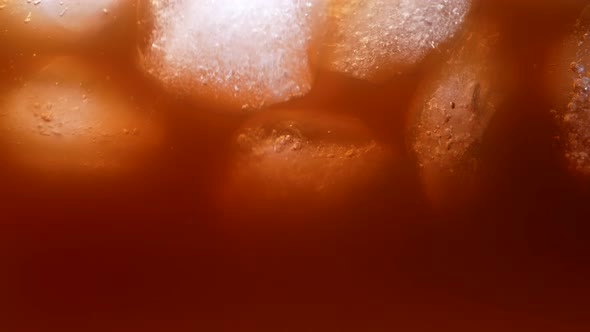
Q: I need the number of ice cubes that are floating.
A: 7